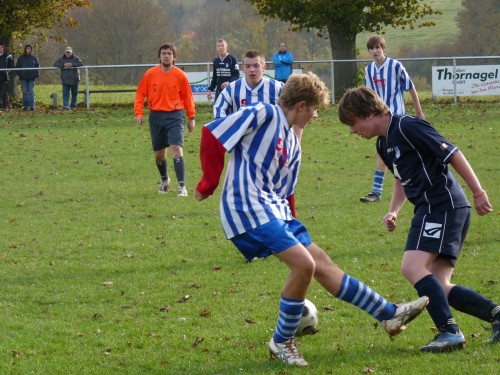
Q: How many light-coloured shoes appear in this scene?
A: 4